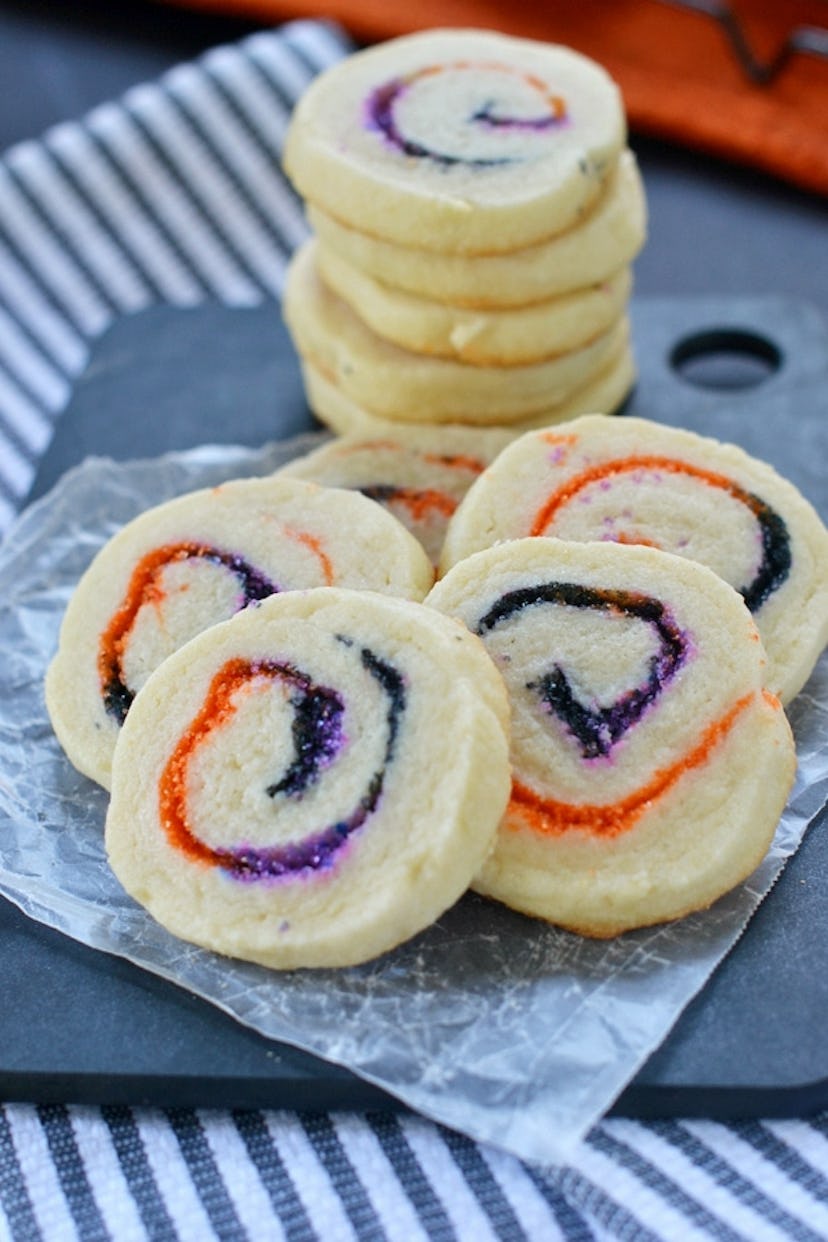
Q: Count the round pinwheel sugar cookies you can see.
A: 10